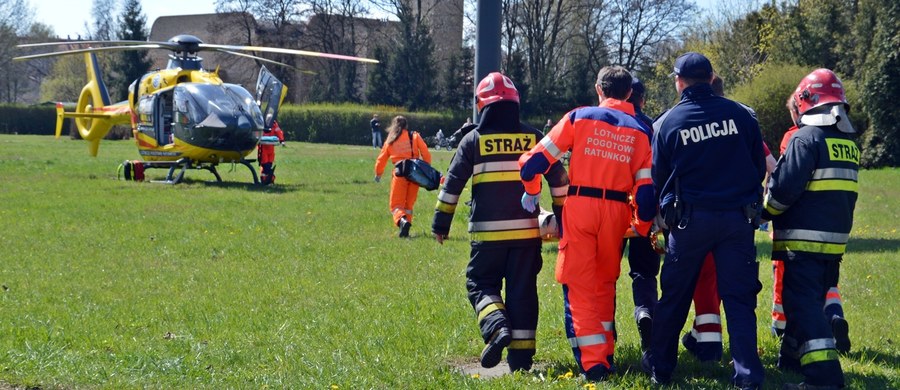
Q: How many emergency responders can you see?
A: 9